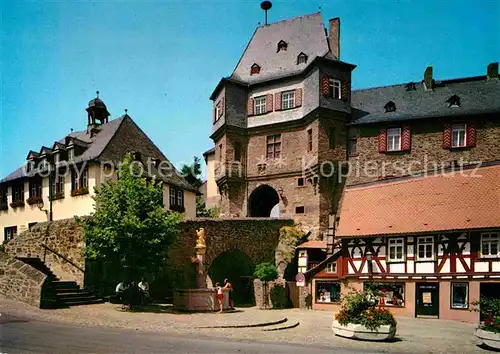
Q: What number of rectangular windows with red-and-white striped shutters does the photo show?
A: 6